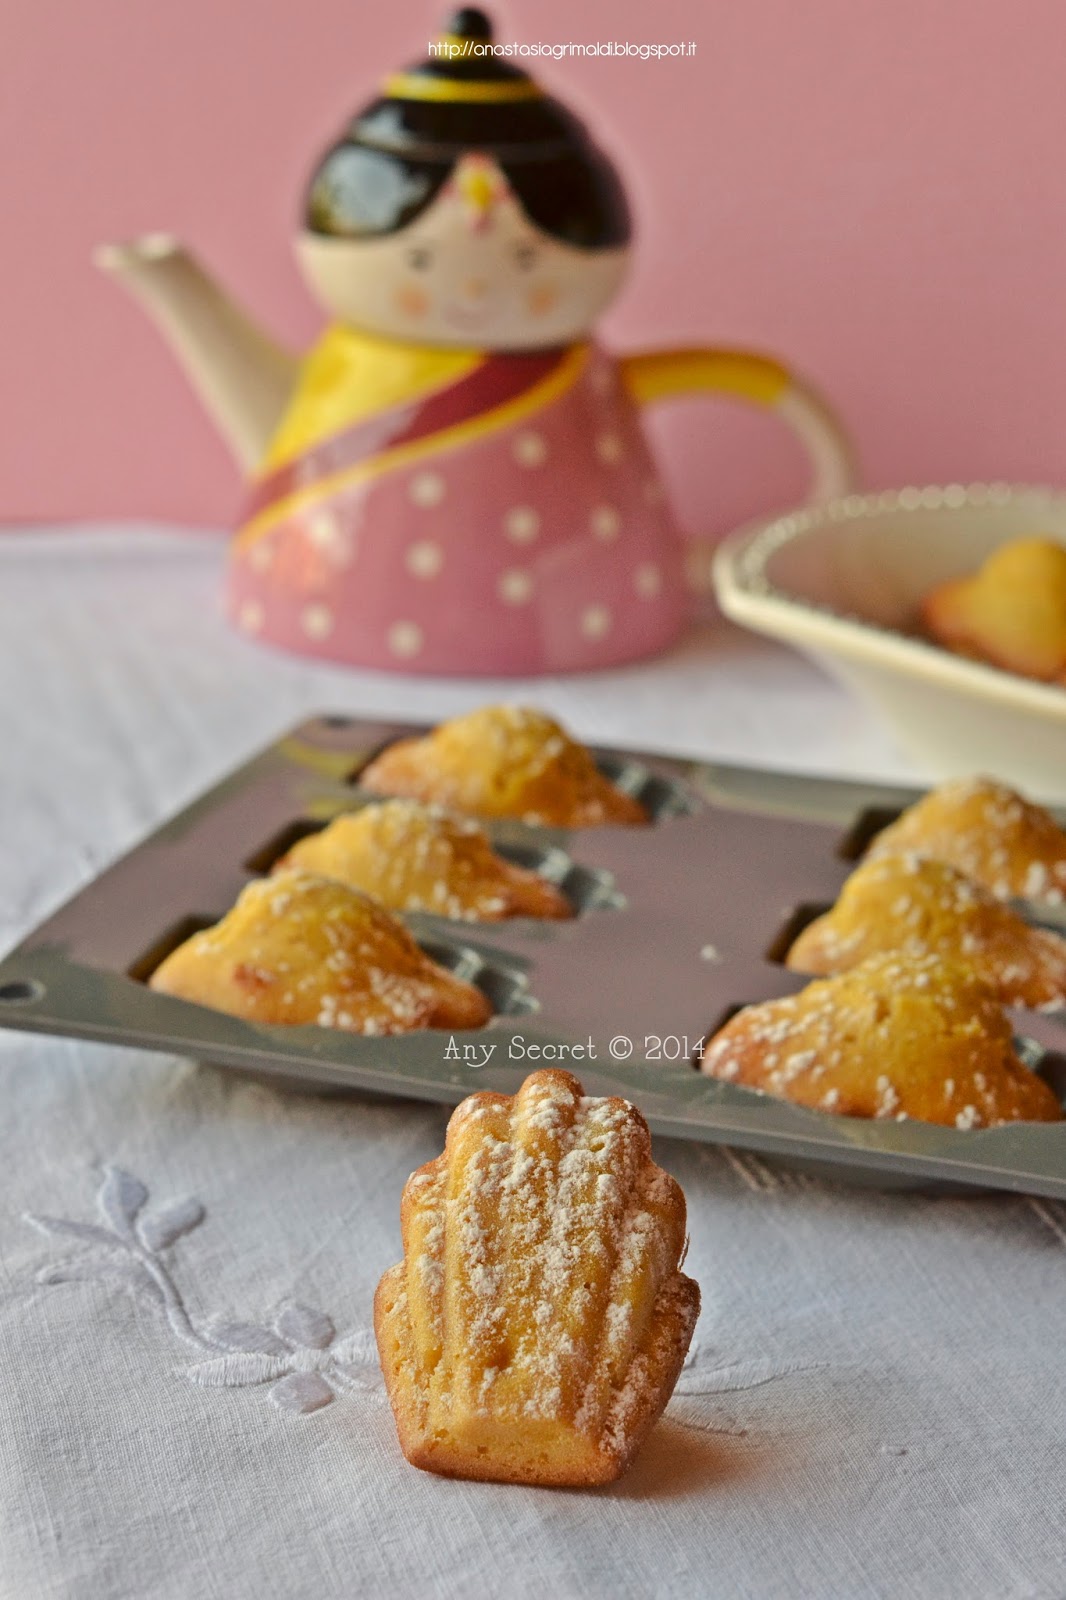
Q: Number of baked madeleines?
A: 8